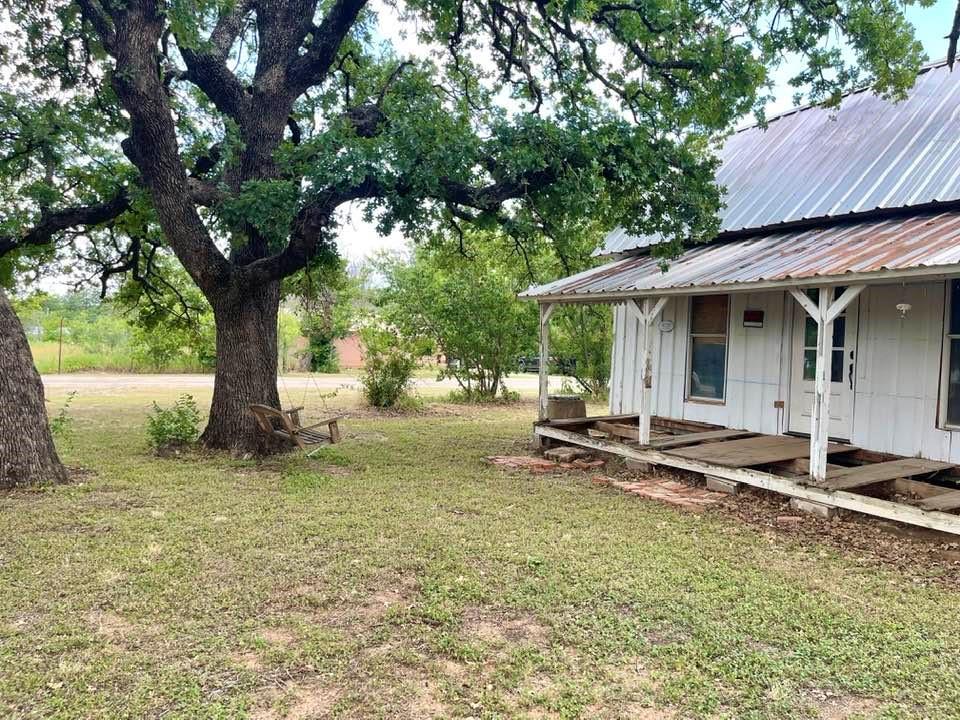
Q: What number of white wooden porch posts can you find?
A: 3